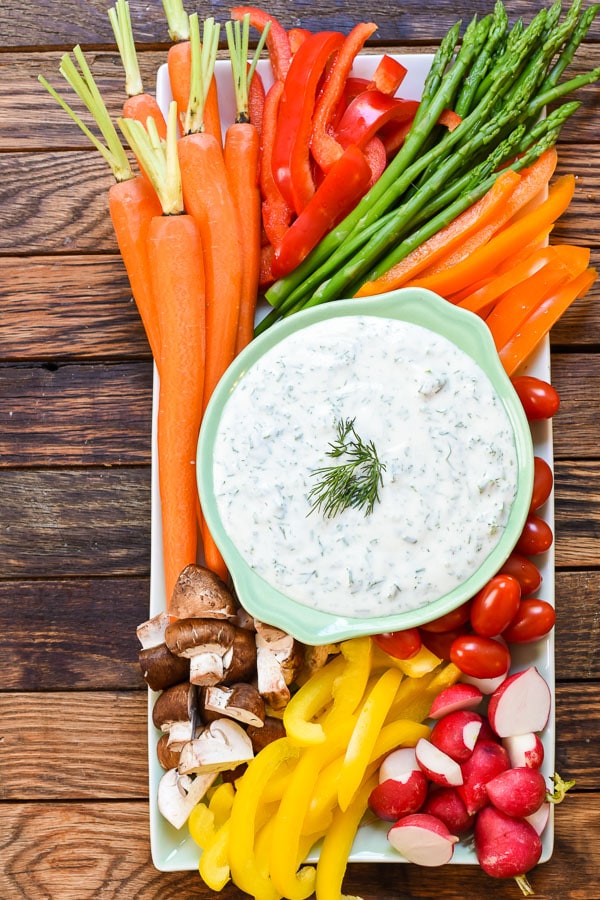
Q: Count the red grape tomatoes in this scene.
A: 10